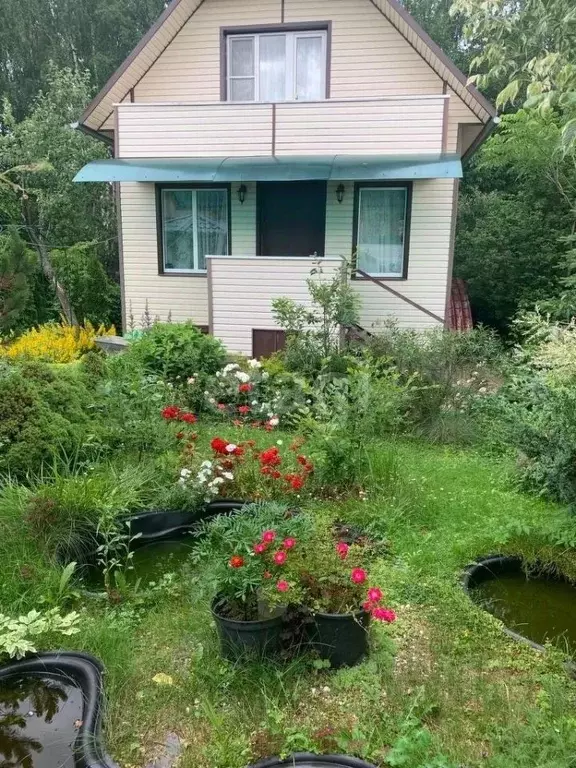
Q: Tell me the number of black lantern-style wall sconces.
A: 2